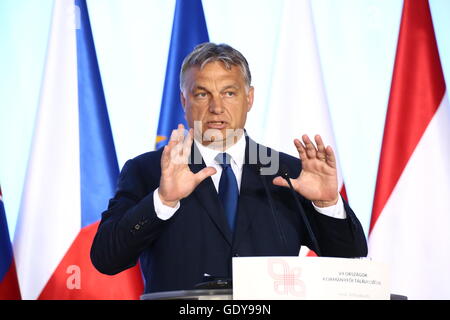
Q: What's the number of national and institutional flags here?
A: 5